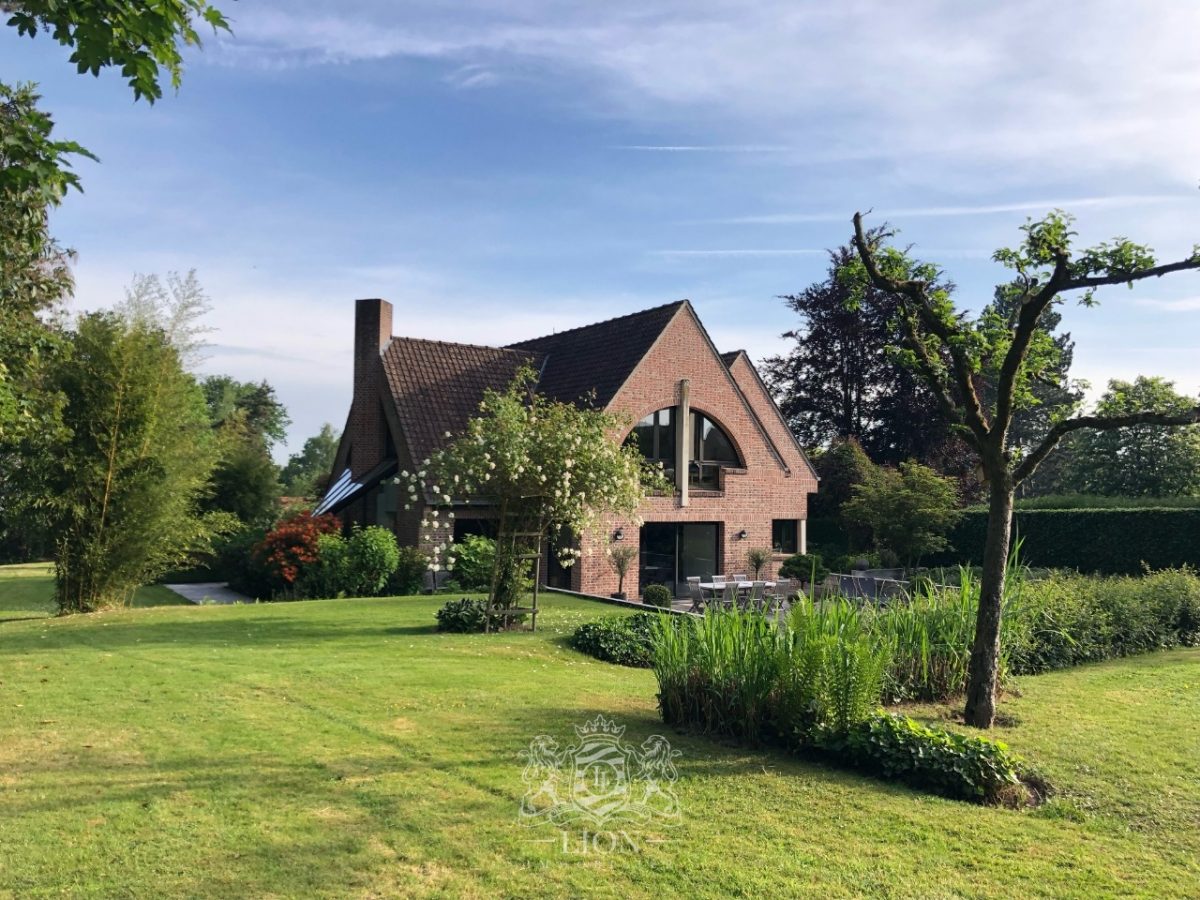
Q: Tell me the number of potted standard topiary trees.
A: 2